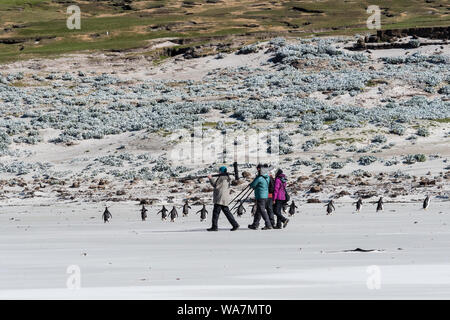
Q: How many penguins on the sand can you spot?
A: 14